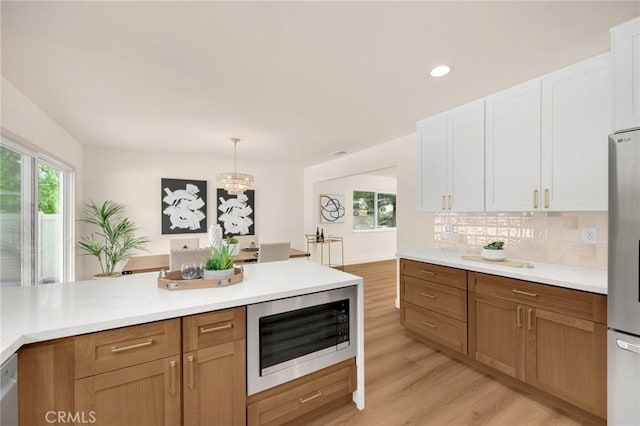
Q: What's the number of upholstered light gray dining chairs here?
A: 4